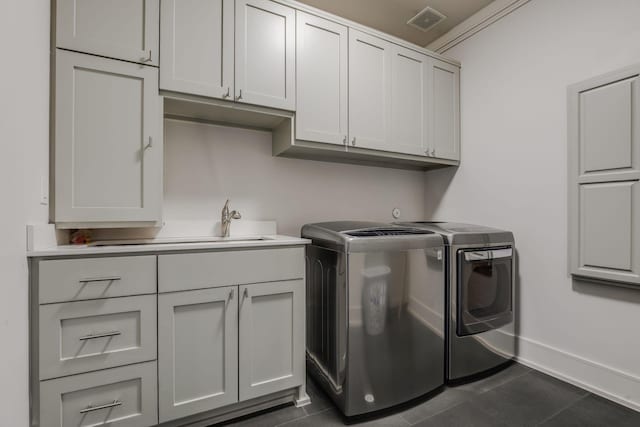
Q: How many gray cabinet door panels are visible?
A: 10